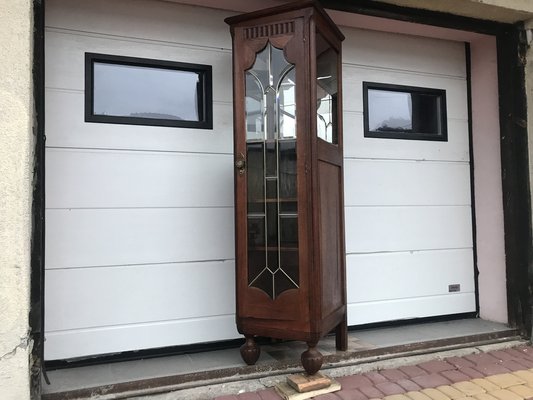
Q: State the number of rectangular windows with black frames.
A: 2